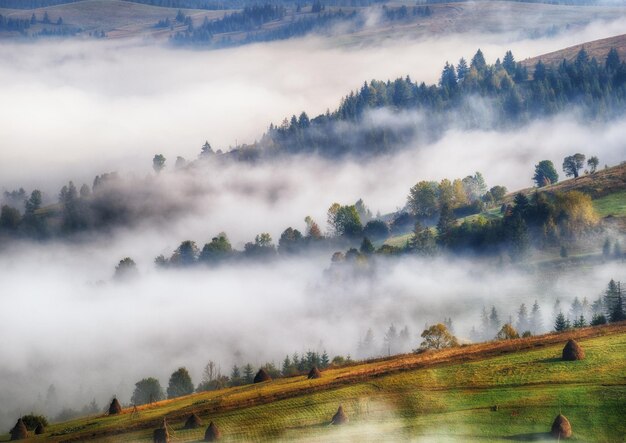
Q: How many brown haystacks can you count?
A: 11